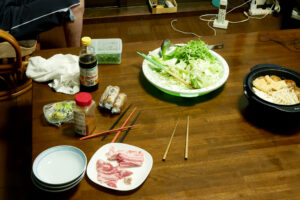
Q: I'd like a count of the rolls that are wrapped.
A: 3